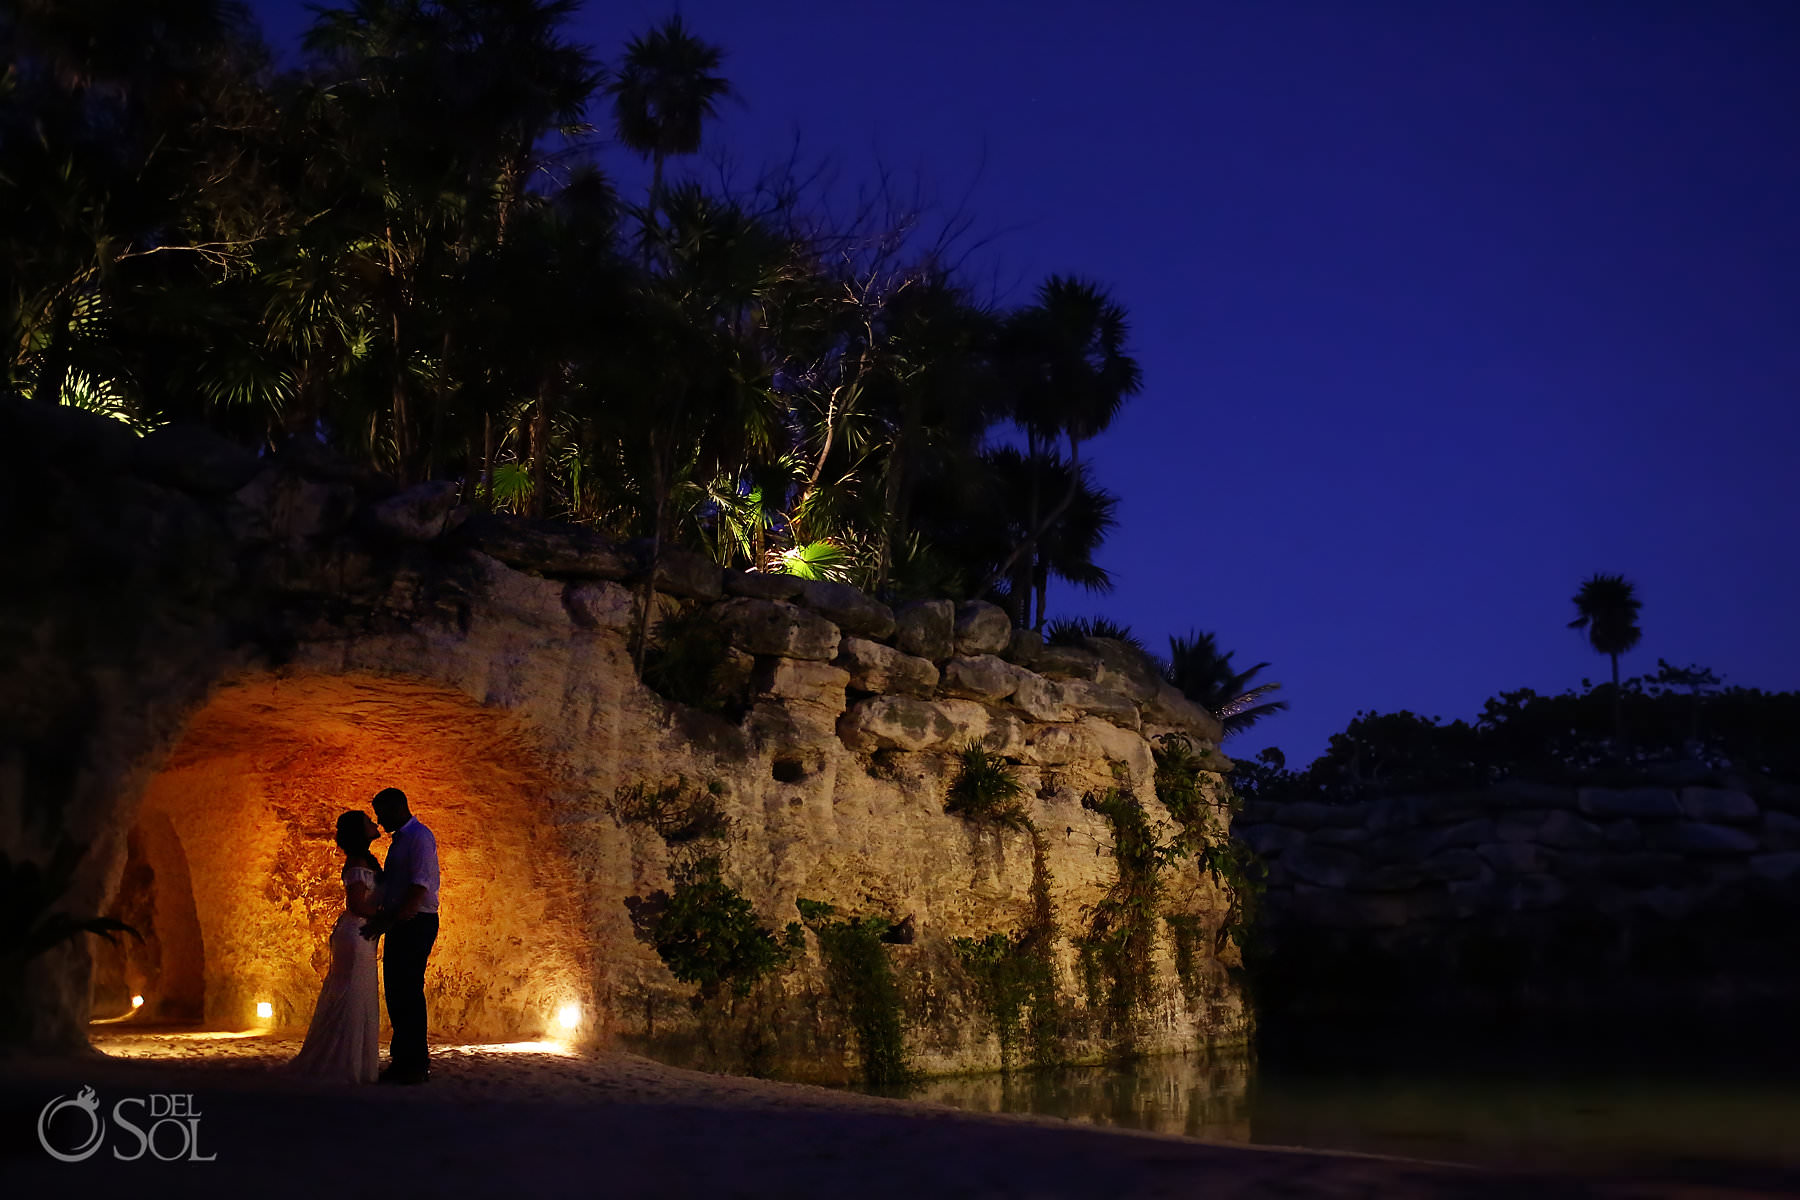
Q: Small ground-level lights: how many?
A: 3